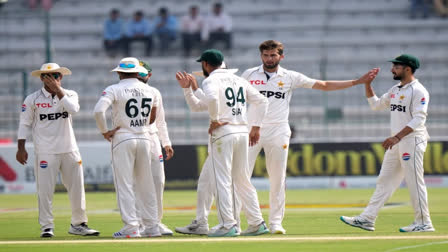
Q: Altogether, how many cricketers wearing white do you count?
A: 7